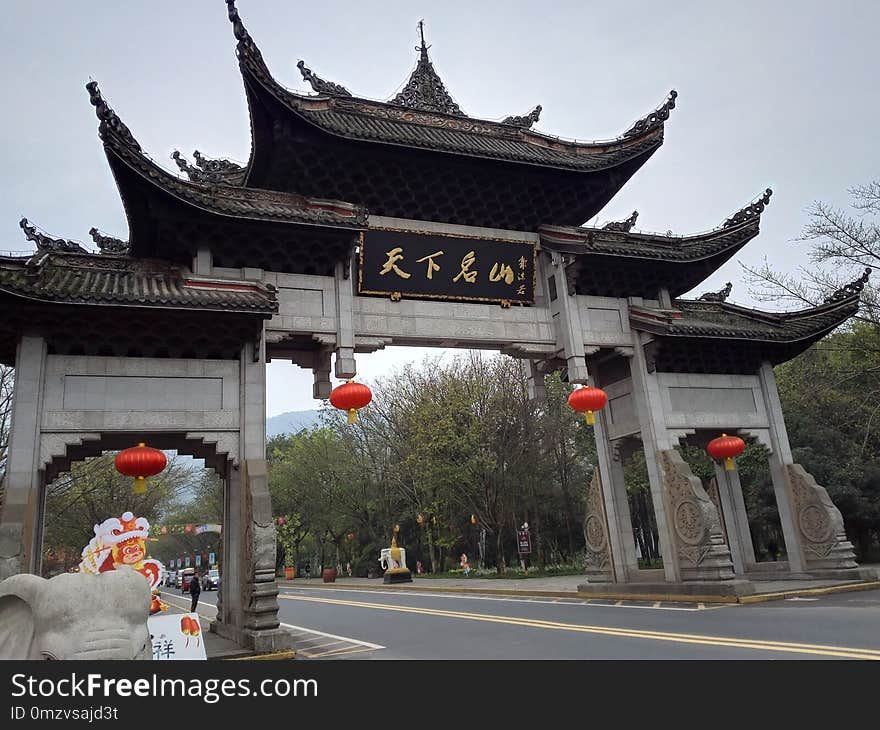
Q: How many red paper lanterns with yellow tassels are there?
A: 4